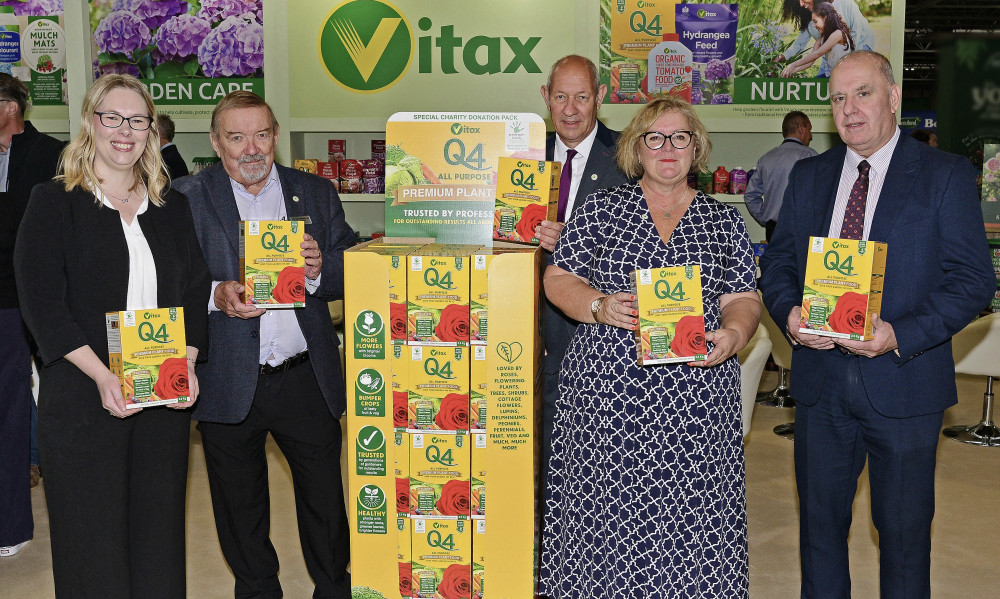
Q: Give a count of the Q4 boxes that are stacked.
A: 12